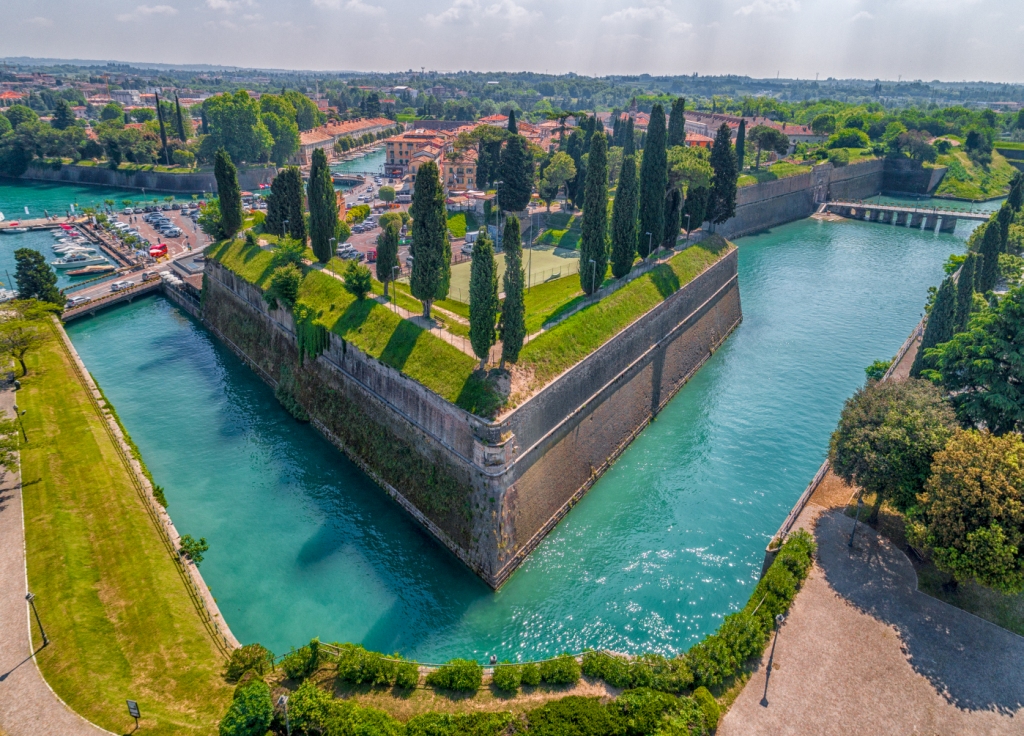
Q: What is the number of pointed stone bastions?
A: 1